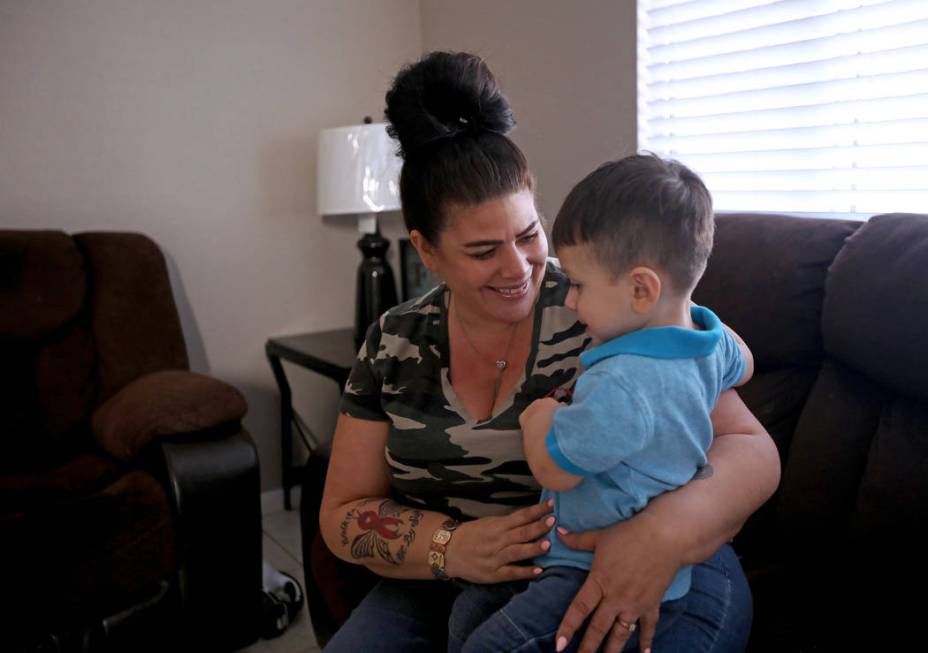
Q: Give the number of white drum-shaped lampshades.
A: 1